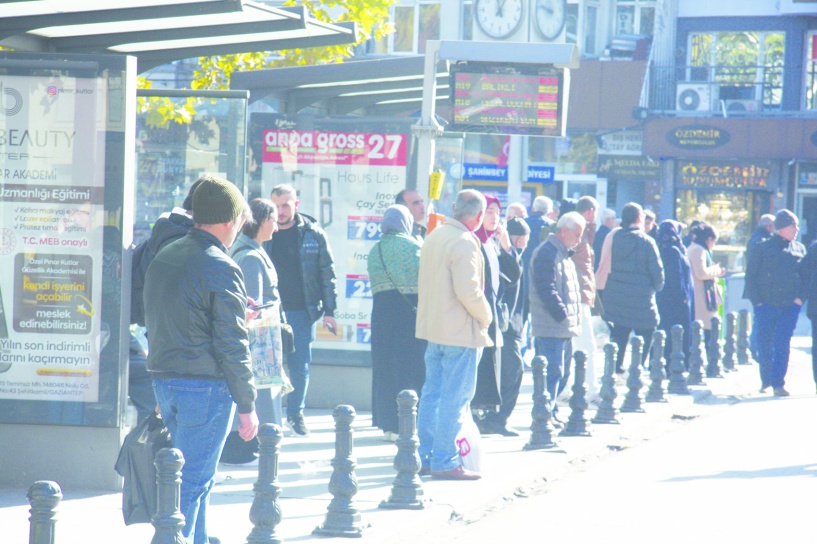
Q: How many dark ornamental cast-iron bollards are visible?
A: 15